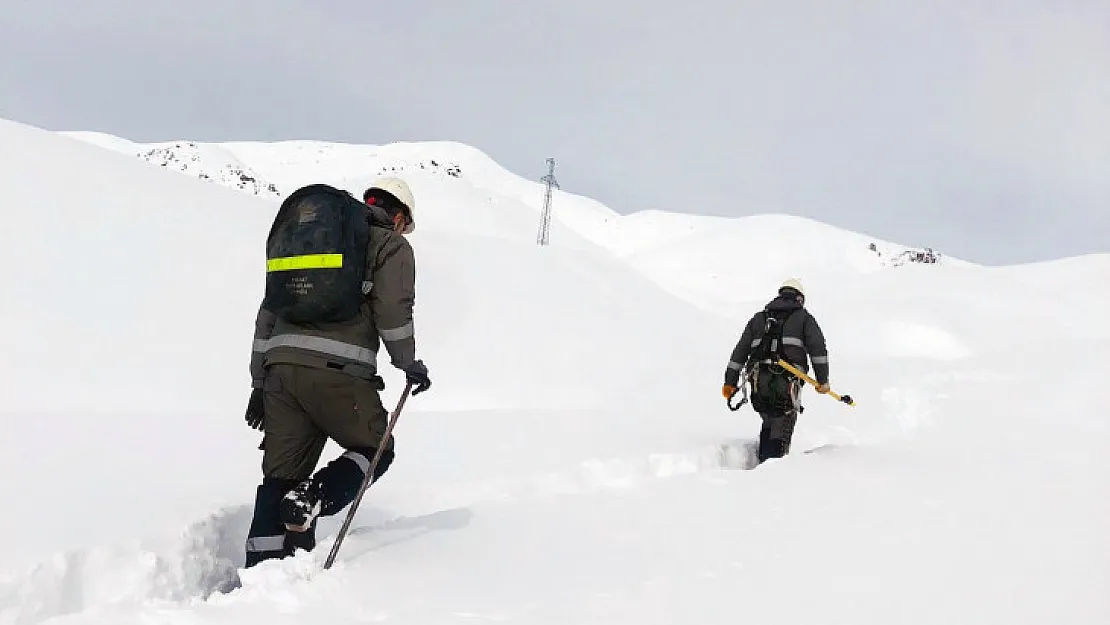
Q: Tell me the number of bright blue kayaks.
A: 0